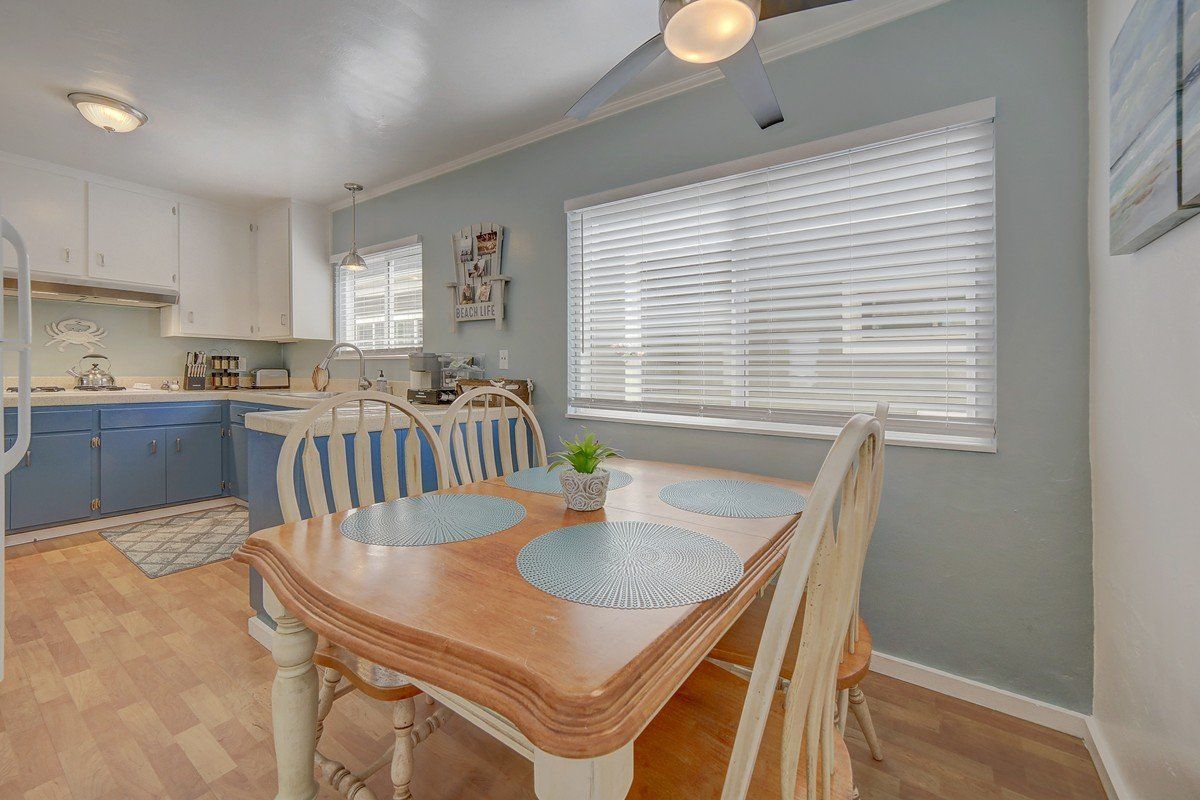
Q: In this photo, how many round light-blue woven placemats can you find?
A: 4